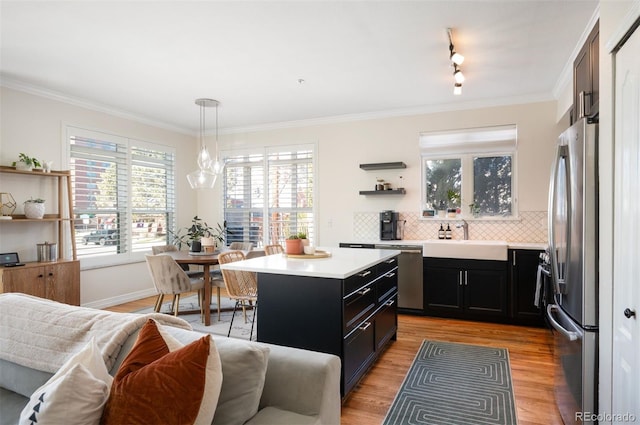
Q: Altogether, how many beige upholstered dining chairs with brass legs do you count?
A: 4